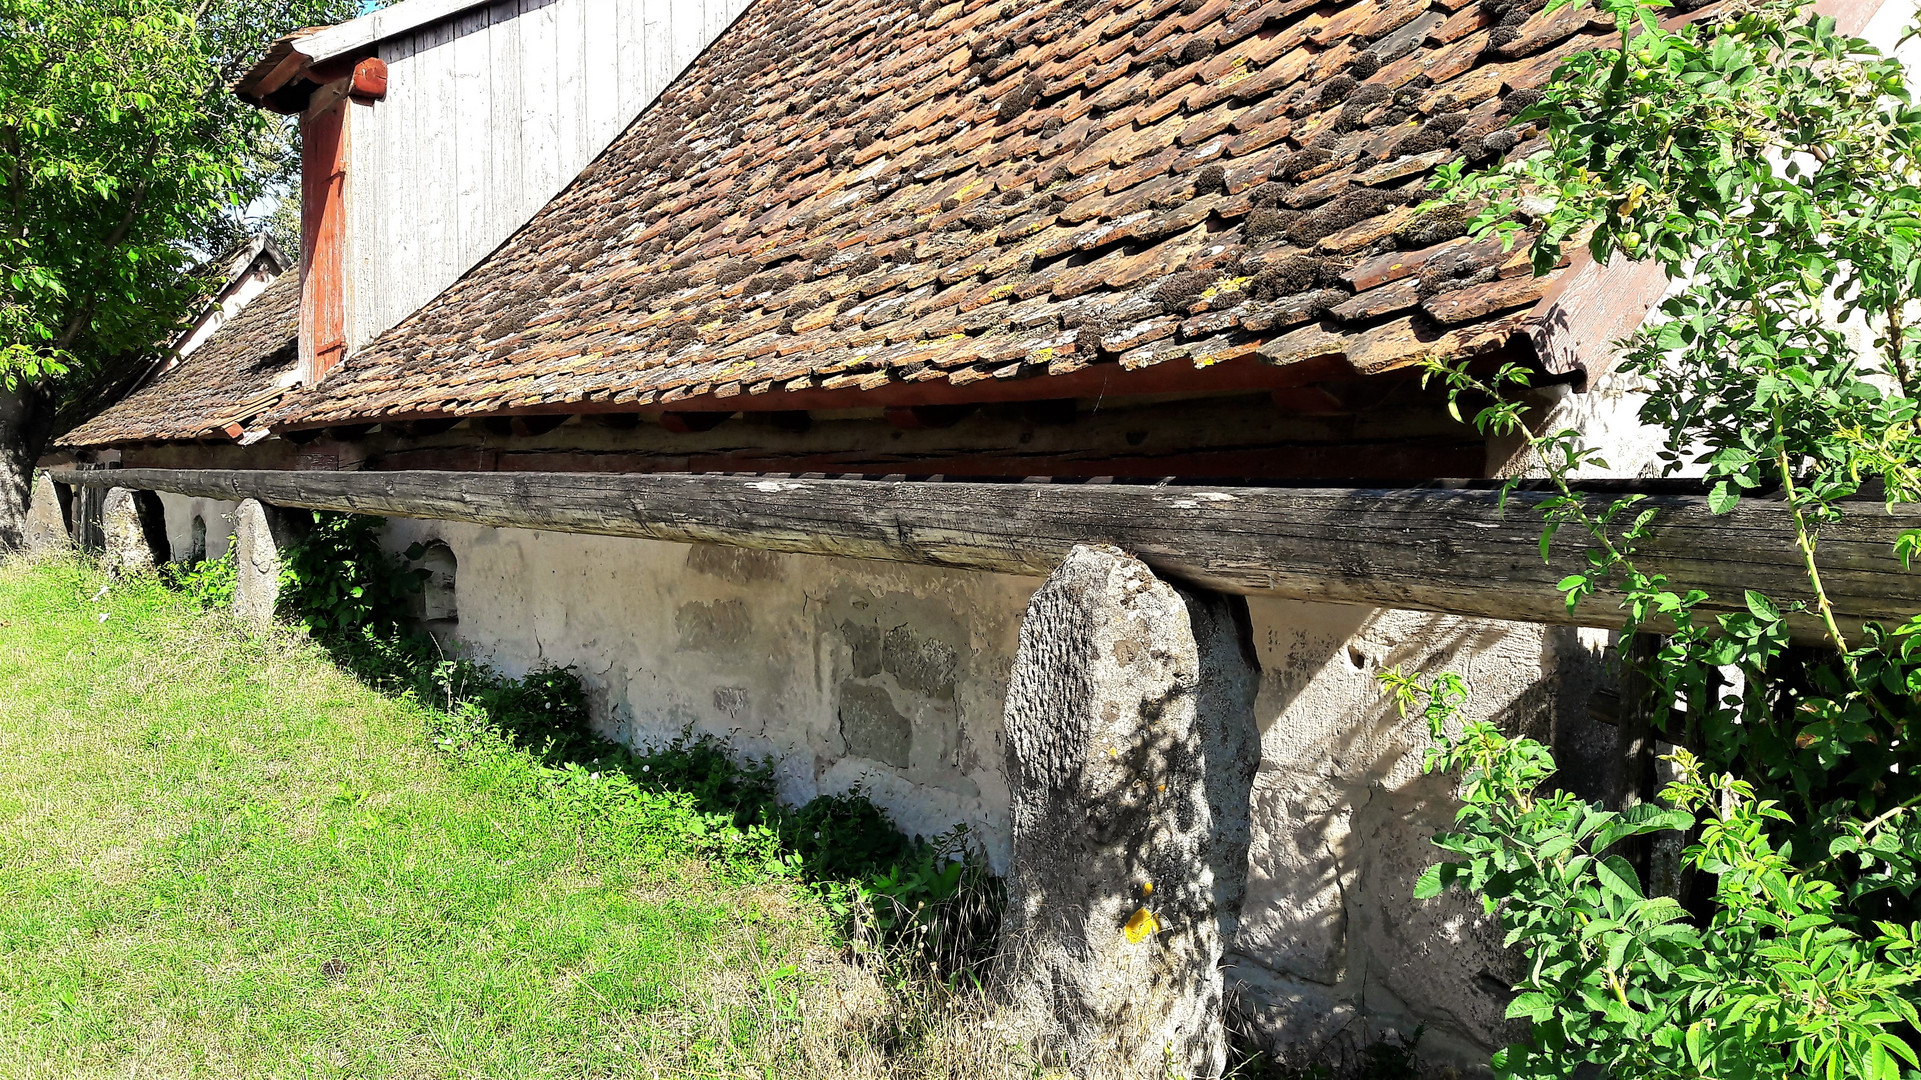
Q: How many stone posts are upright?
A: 4